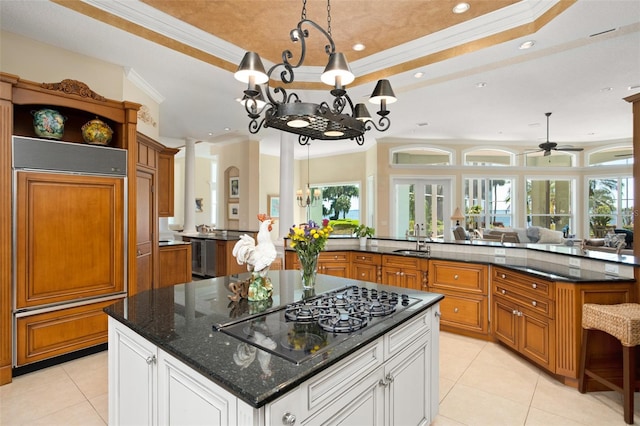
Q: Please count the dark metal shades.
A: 5